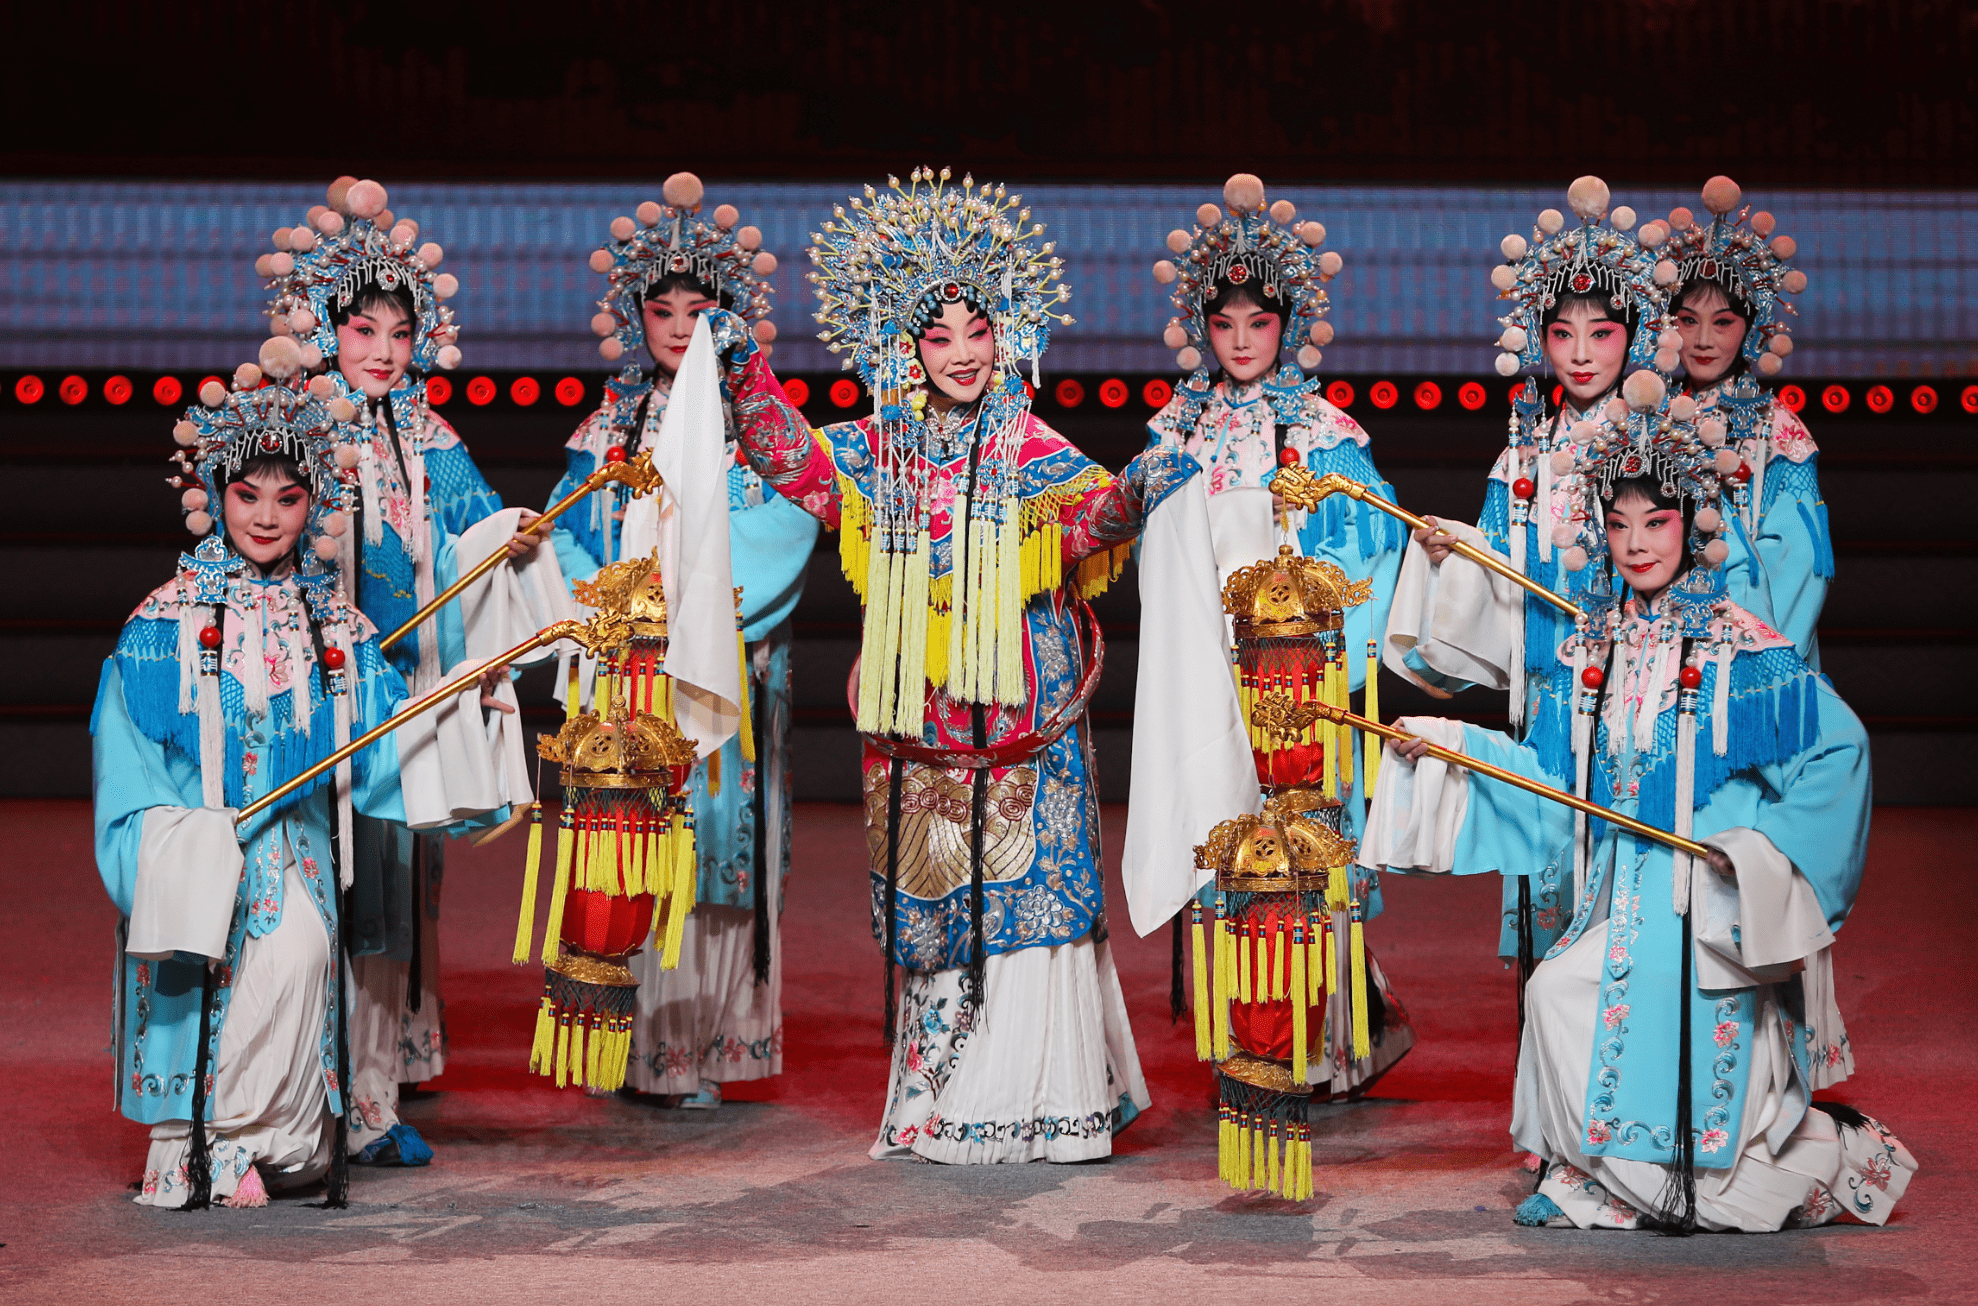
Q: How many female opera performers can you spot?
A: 8